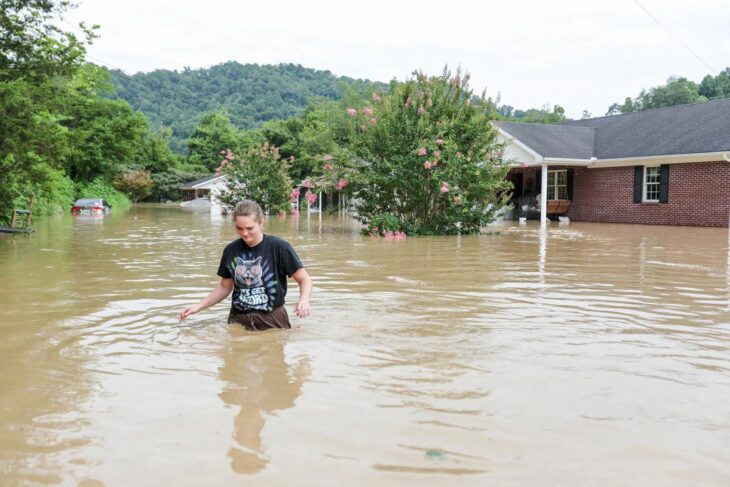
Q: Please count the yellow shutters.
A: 0